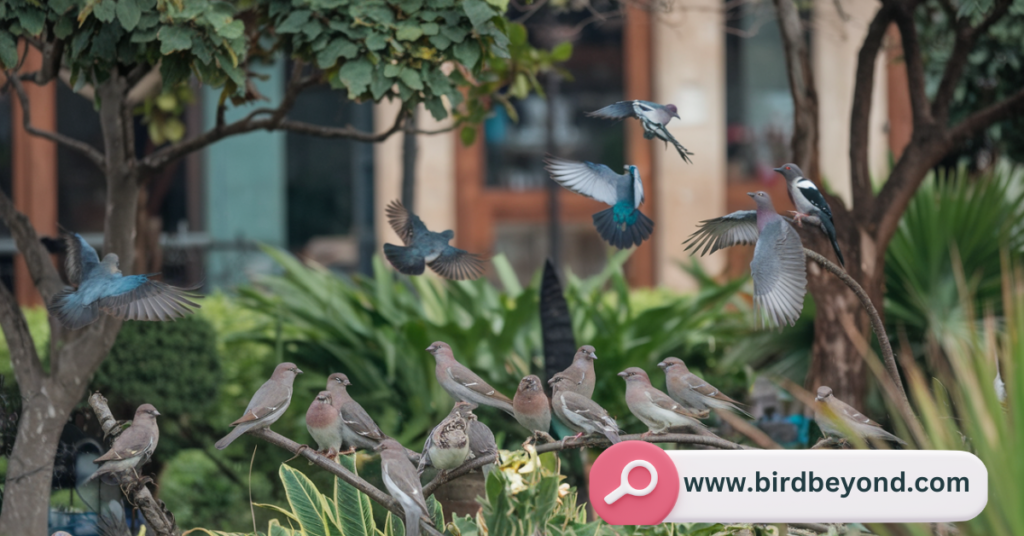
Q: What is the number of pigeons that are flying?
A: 5